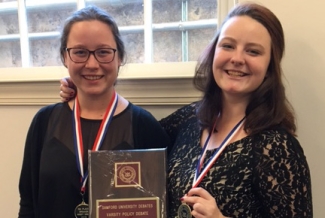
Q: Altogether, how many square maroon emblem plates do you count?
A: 1